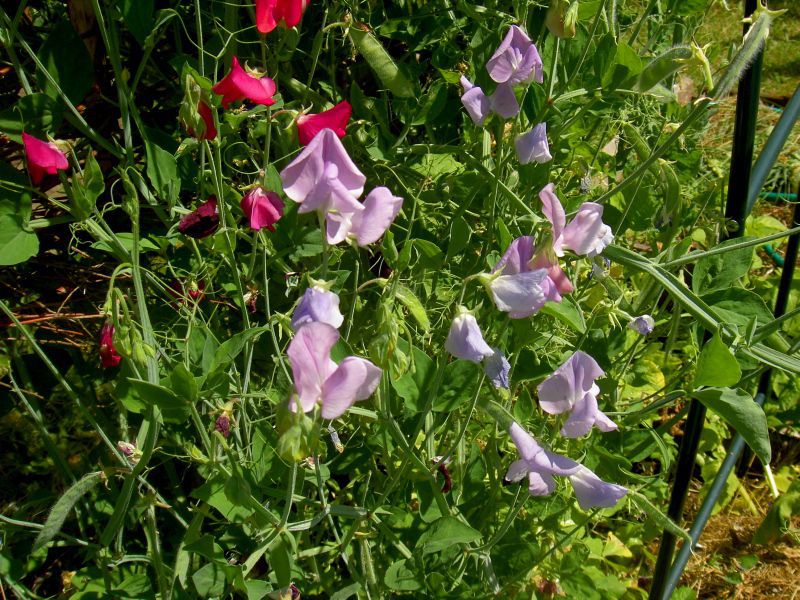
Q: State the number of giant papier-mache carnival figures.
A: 0